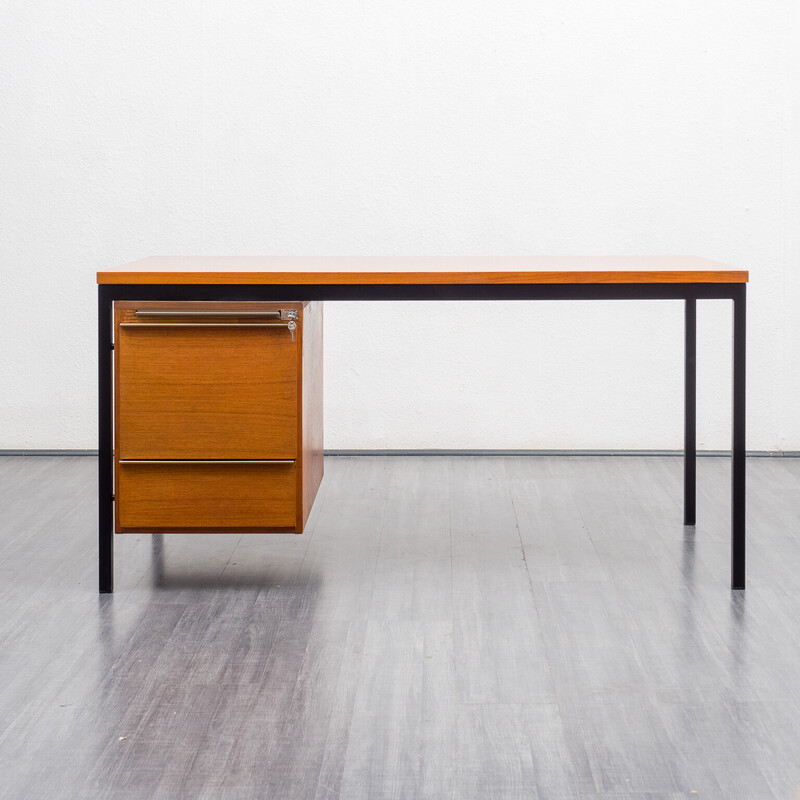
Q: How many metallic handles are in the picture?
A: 3